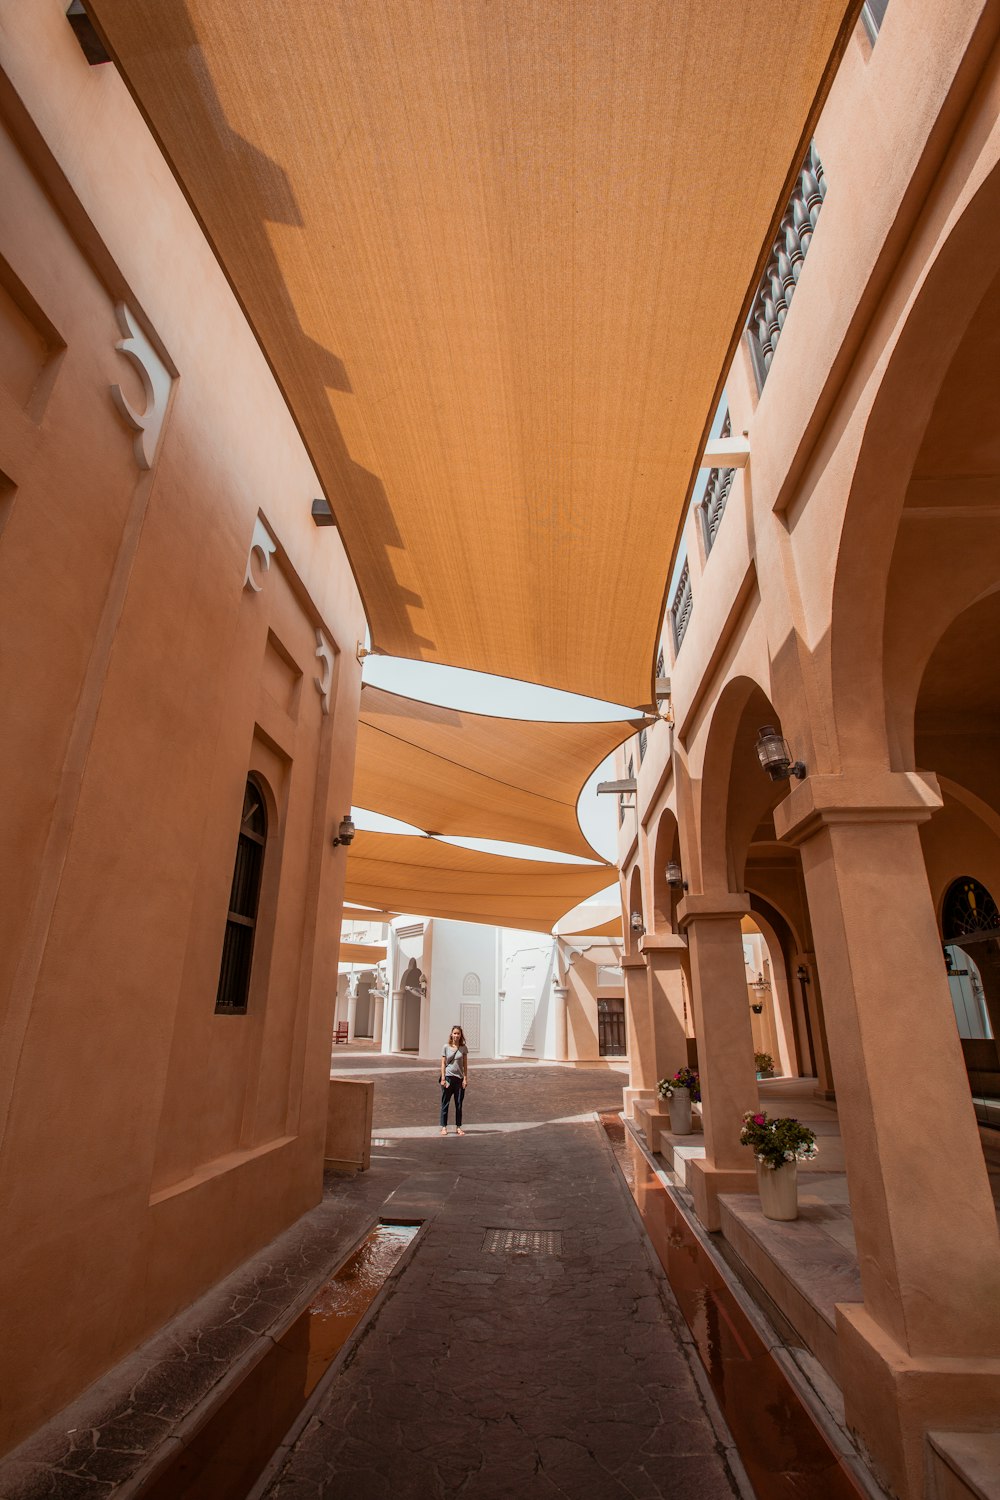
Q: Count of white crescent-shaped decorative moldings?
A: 3